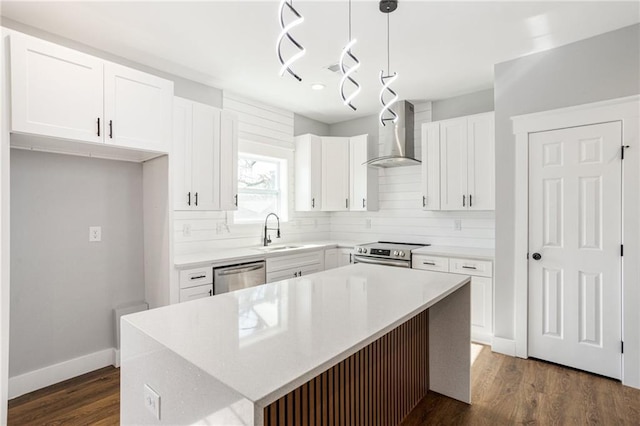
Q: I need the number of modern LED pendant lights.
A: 3